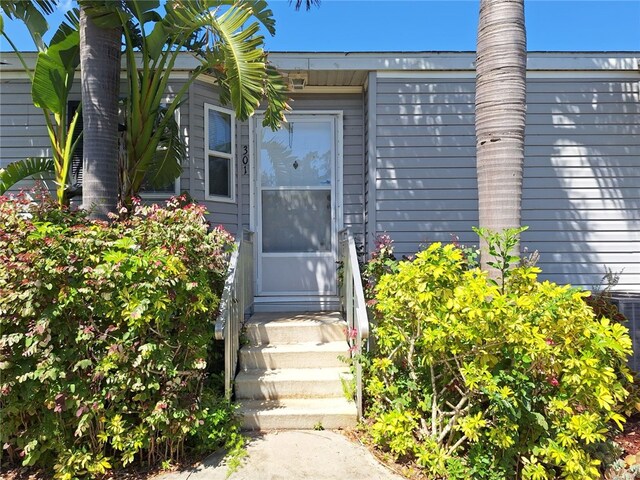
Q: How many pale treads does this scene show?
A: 4